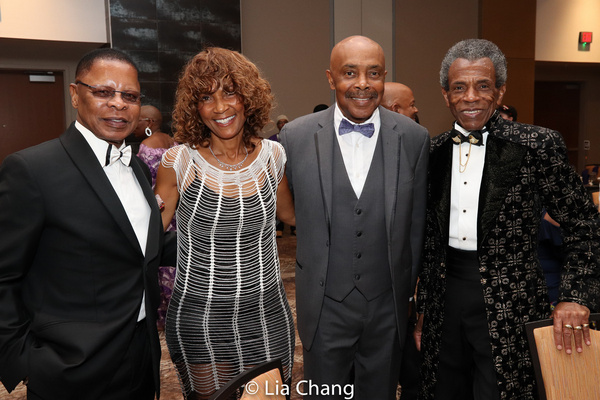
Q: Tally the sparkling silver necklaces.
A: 1